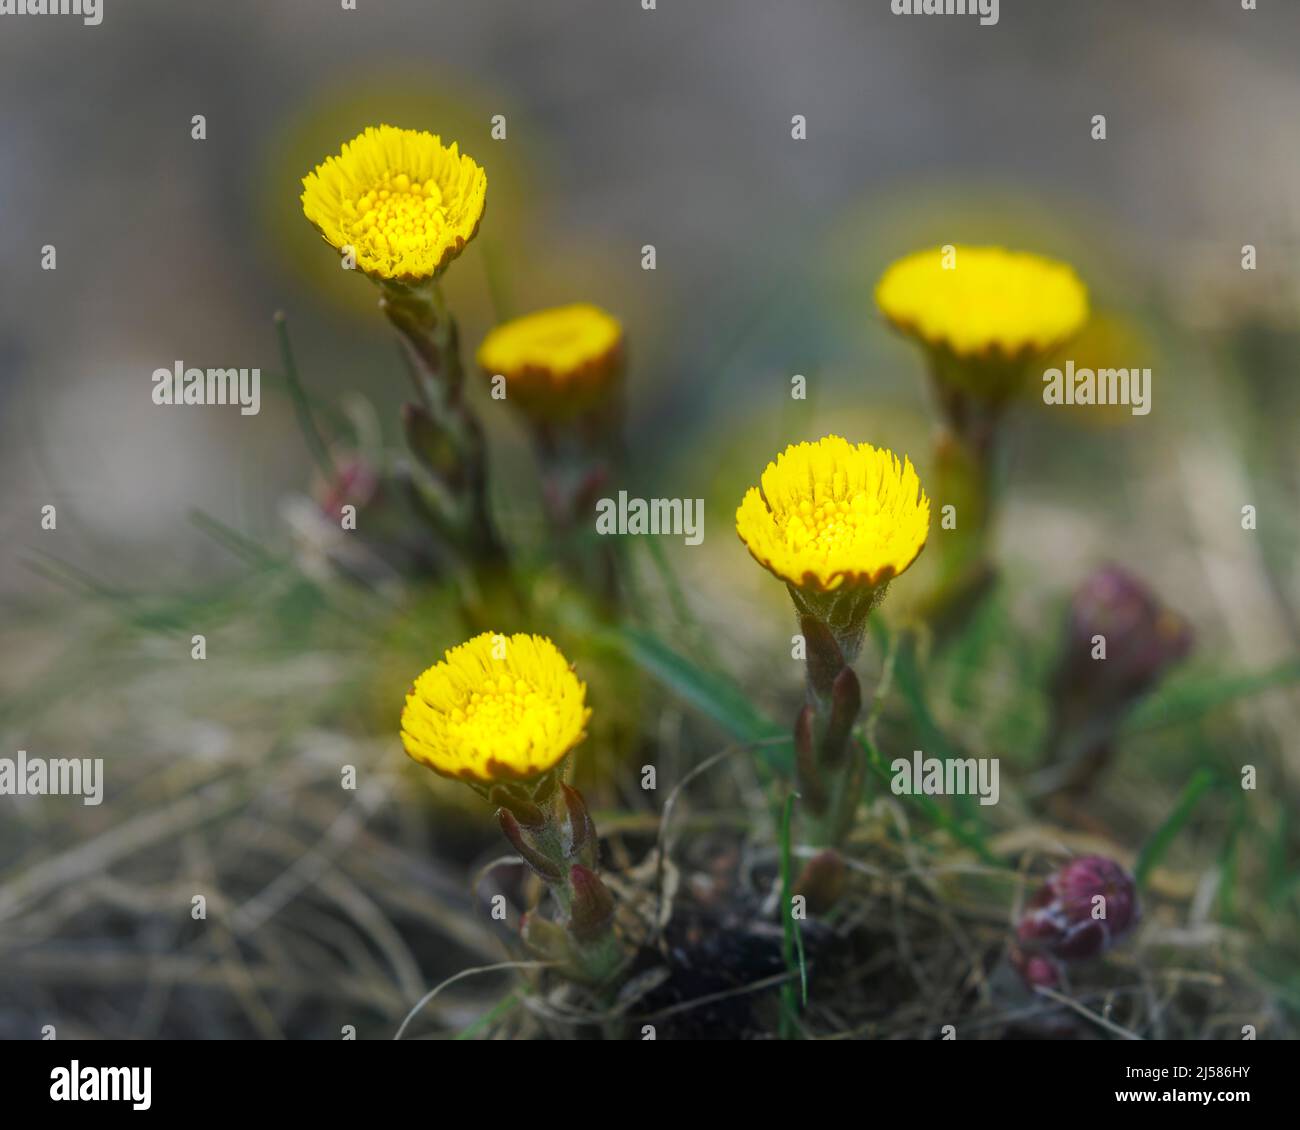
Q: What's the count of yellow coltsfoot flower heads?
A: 5